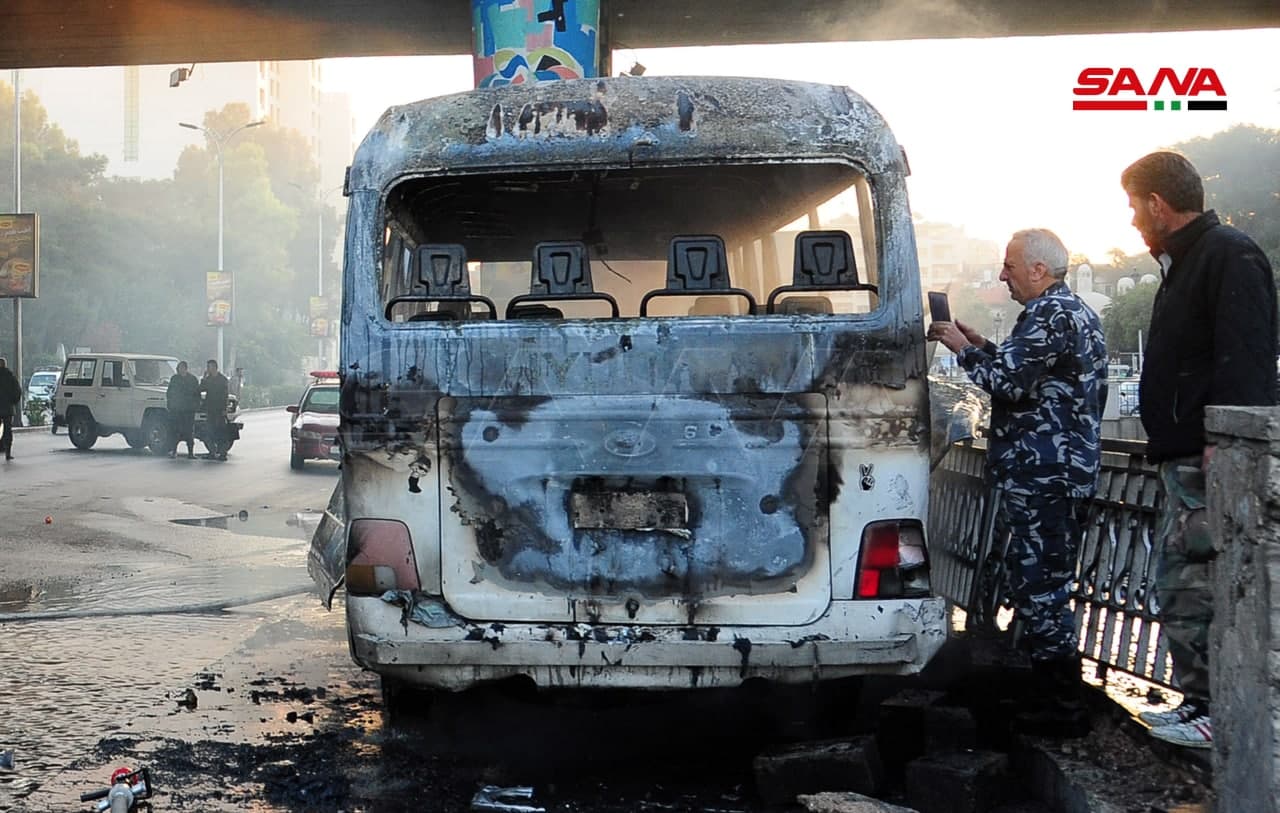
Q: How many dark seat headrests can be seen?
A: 4